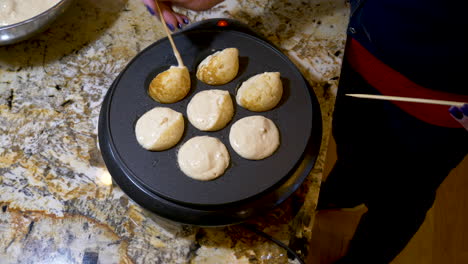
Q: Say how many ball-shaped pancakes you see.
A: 7